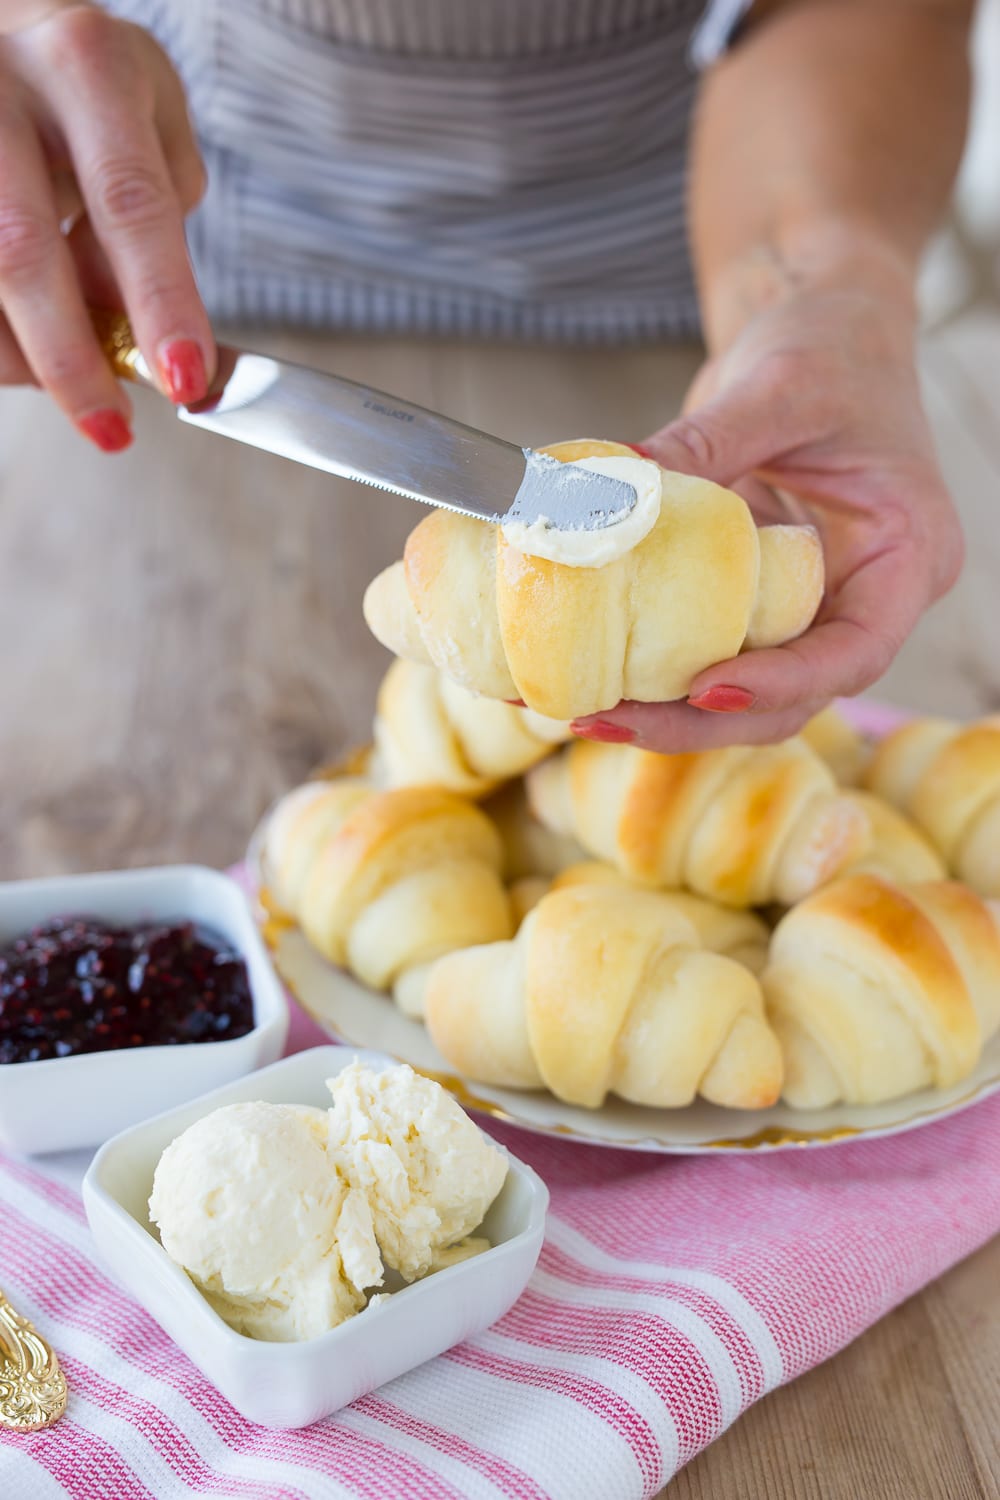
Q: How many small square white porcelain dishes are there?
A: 2